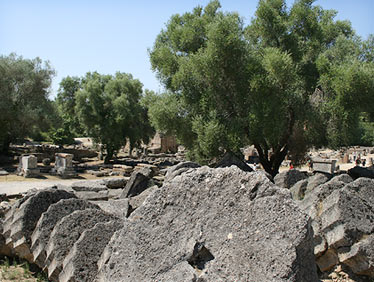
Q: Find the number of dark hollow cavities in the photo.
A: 1